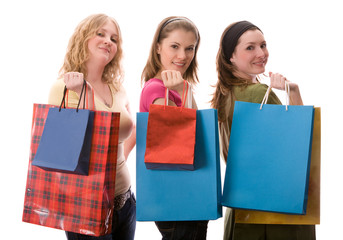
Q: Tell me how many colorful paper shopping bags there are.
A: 6